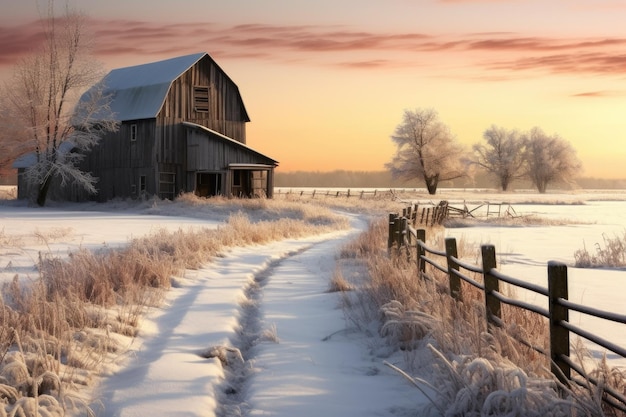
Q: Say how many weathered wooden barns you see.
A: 1